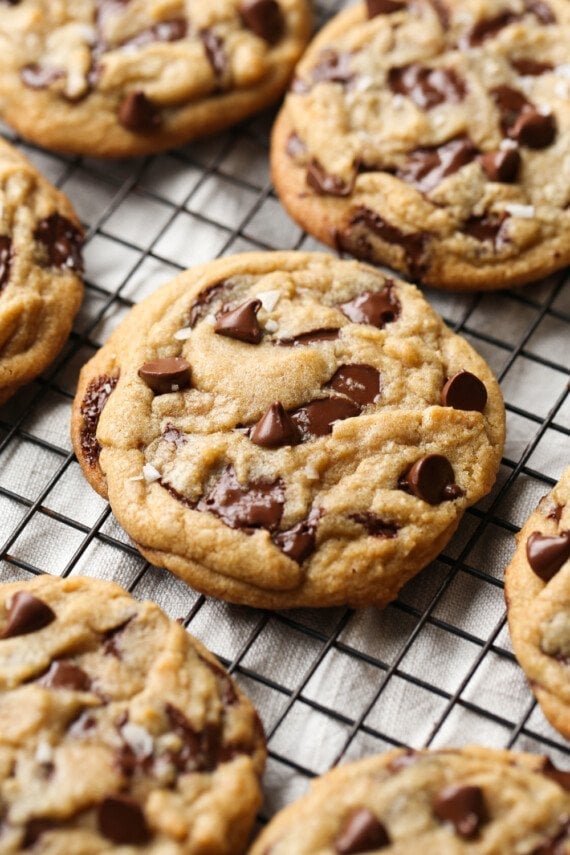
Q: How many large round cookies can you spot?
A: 7